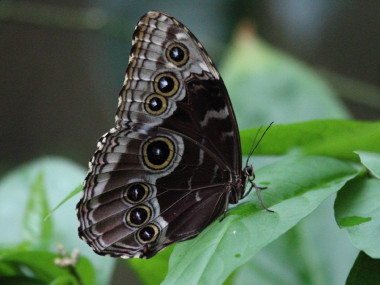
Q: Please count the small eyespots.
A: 6